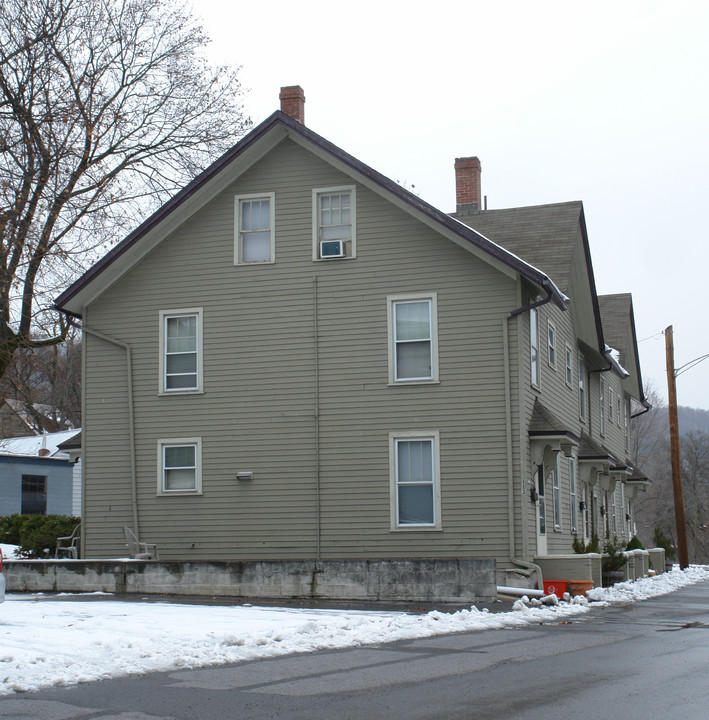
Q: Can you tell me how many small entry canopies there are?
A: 4